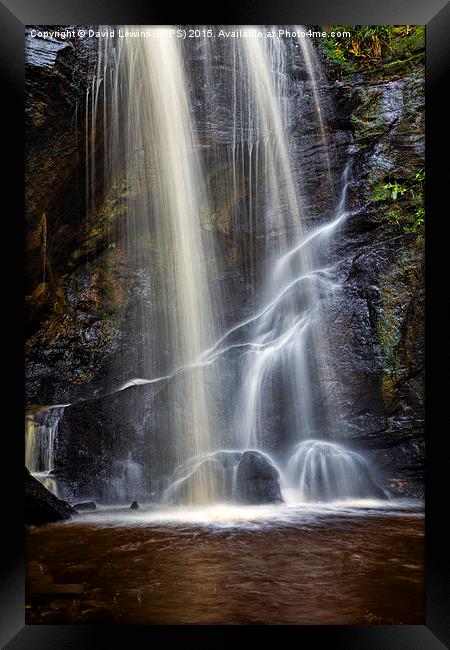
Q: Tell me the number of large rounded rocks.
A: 2